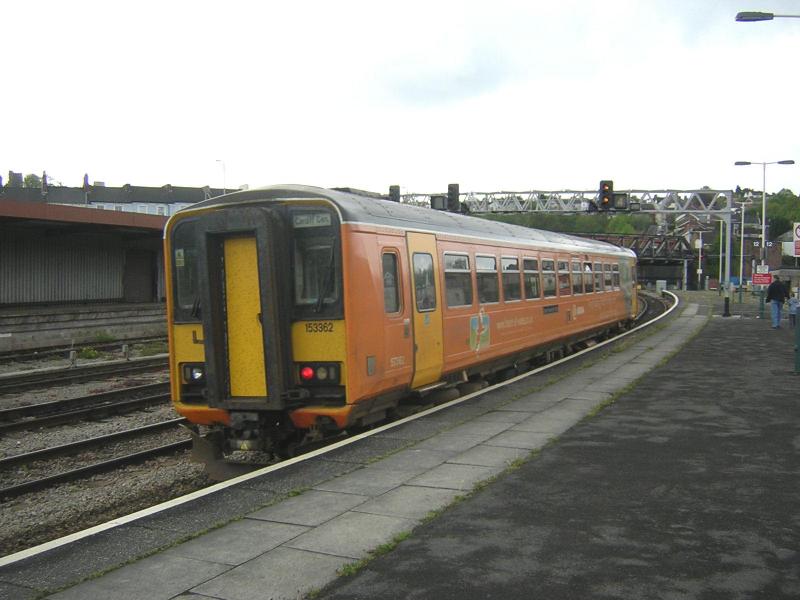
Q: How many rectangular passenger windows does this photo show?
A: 11